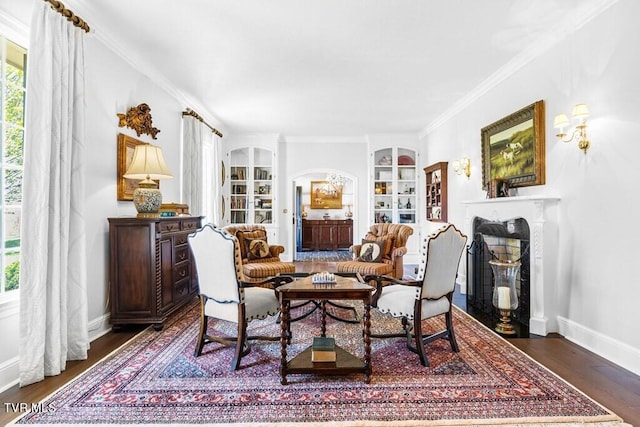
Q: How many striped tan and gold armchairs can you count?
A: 2